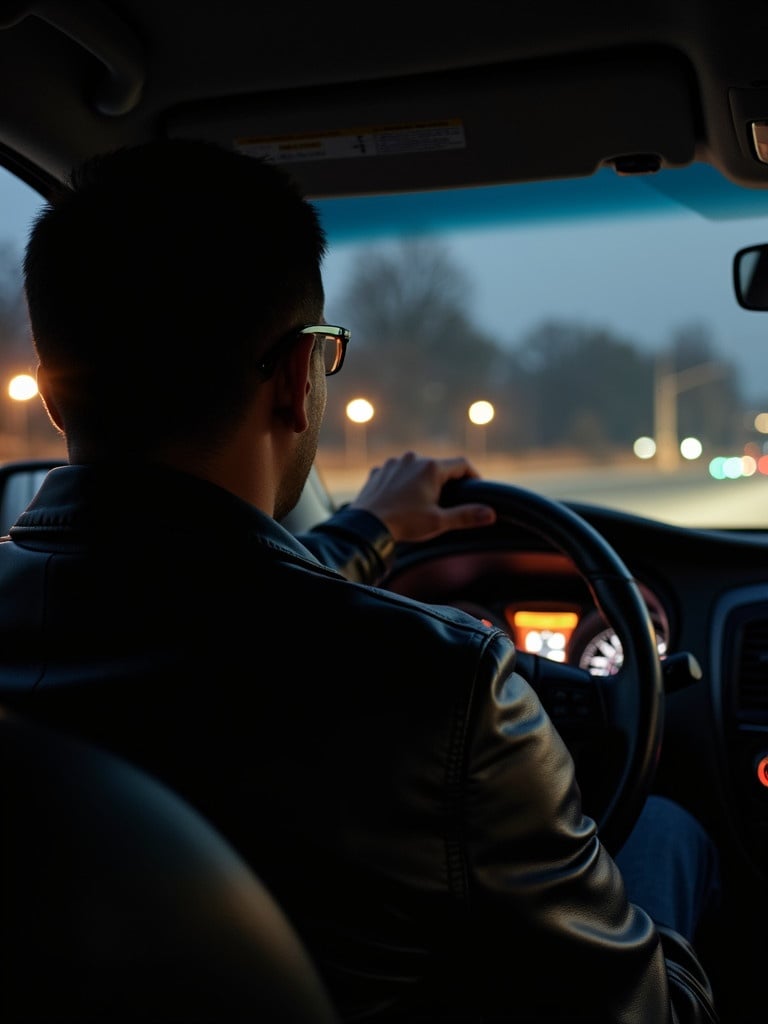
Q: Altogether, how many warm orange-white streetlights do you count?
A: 3